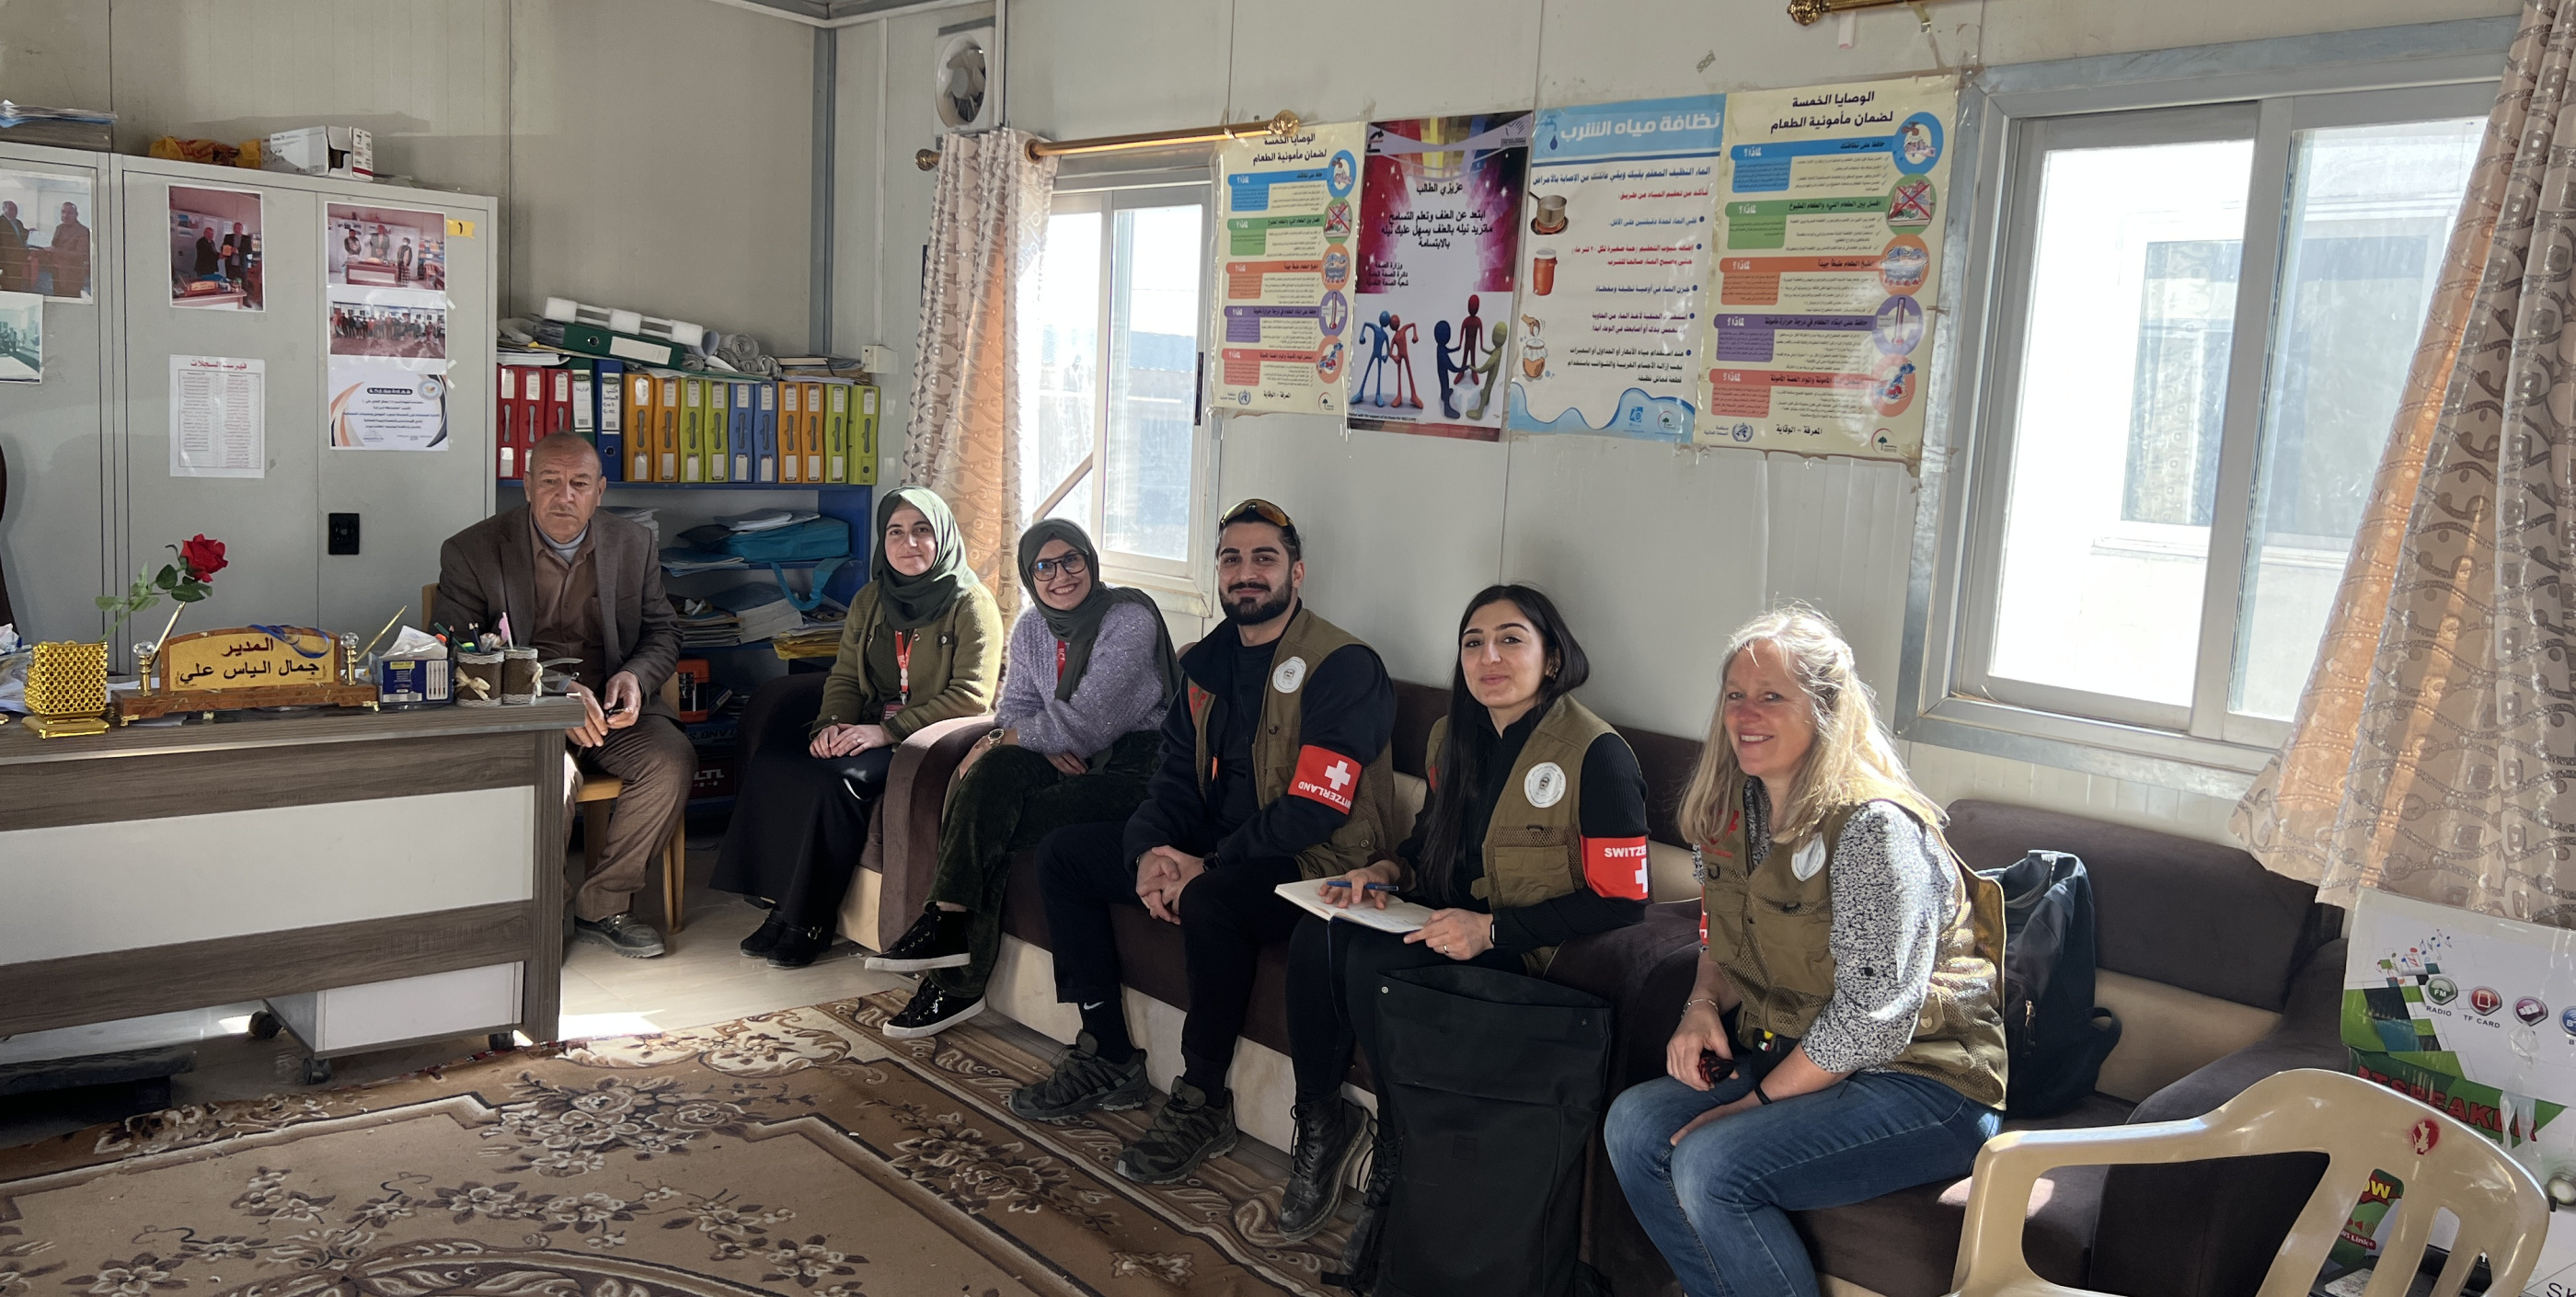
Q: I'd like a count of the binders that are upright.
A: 15